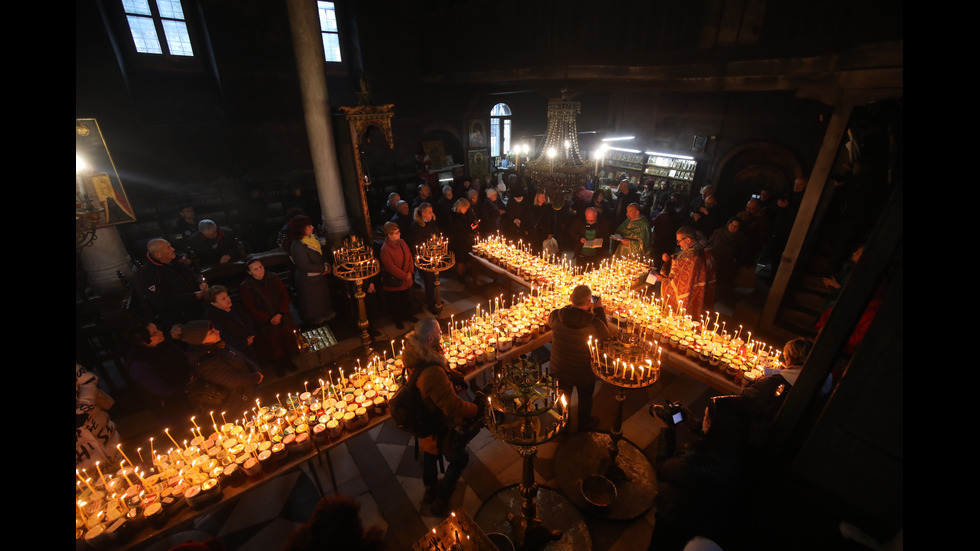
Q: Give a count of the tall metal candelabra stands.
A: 4